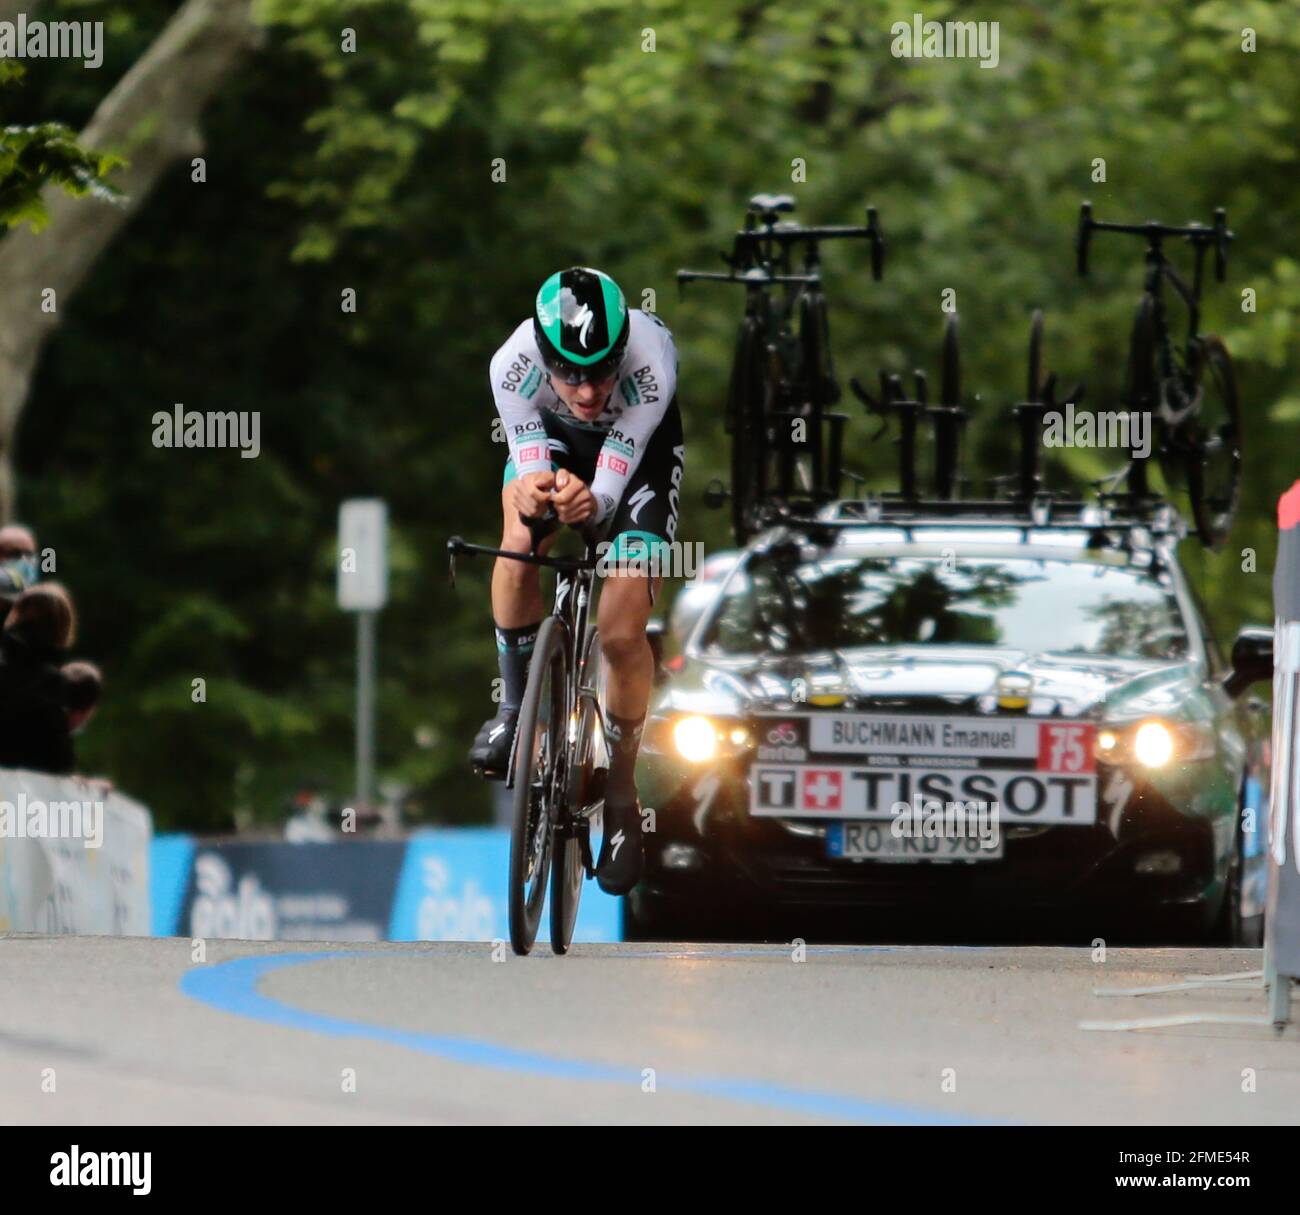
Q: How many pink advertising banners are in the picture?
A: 0